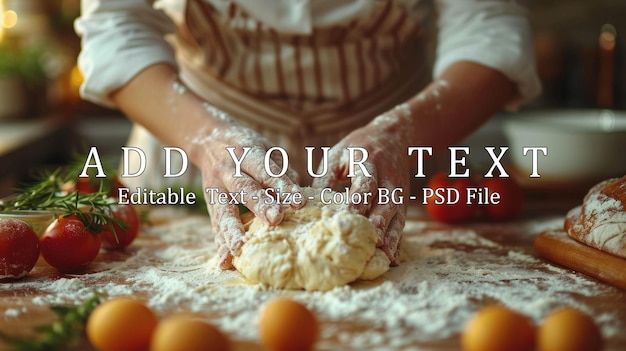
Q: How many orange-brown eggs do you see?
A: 5